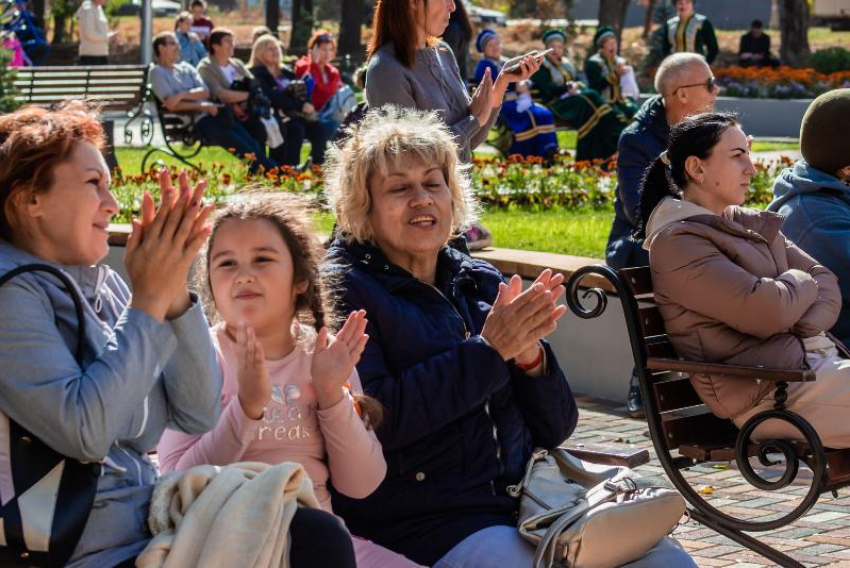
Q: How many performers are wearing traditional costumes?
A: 4